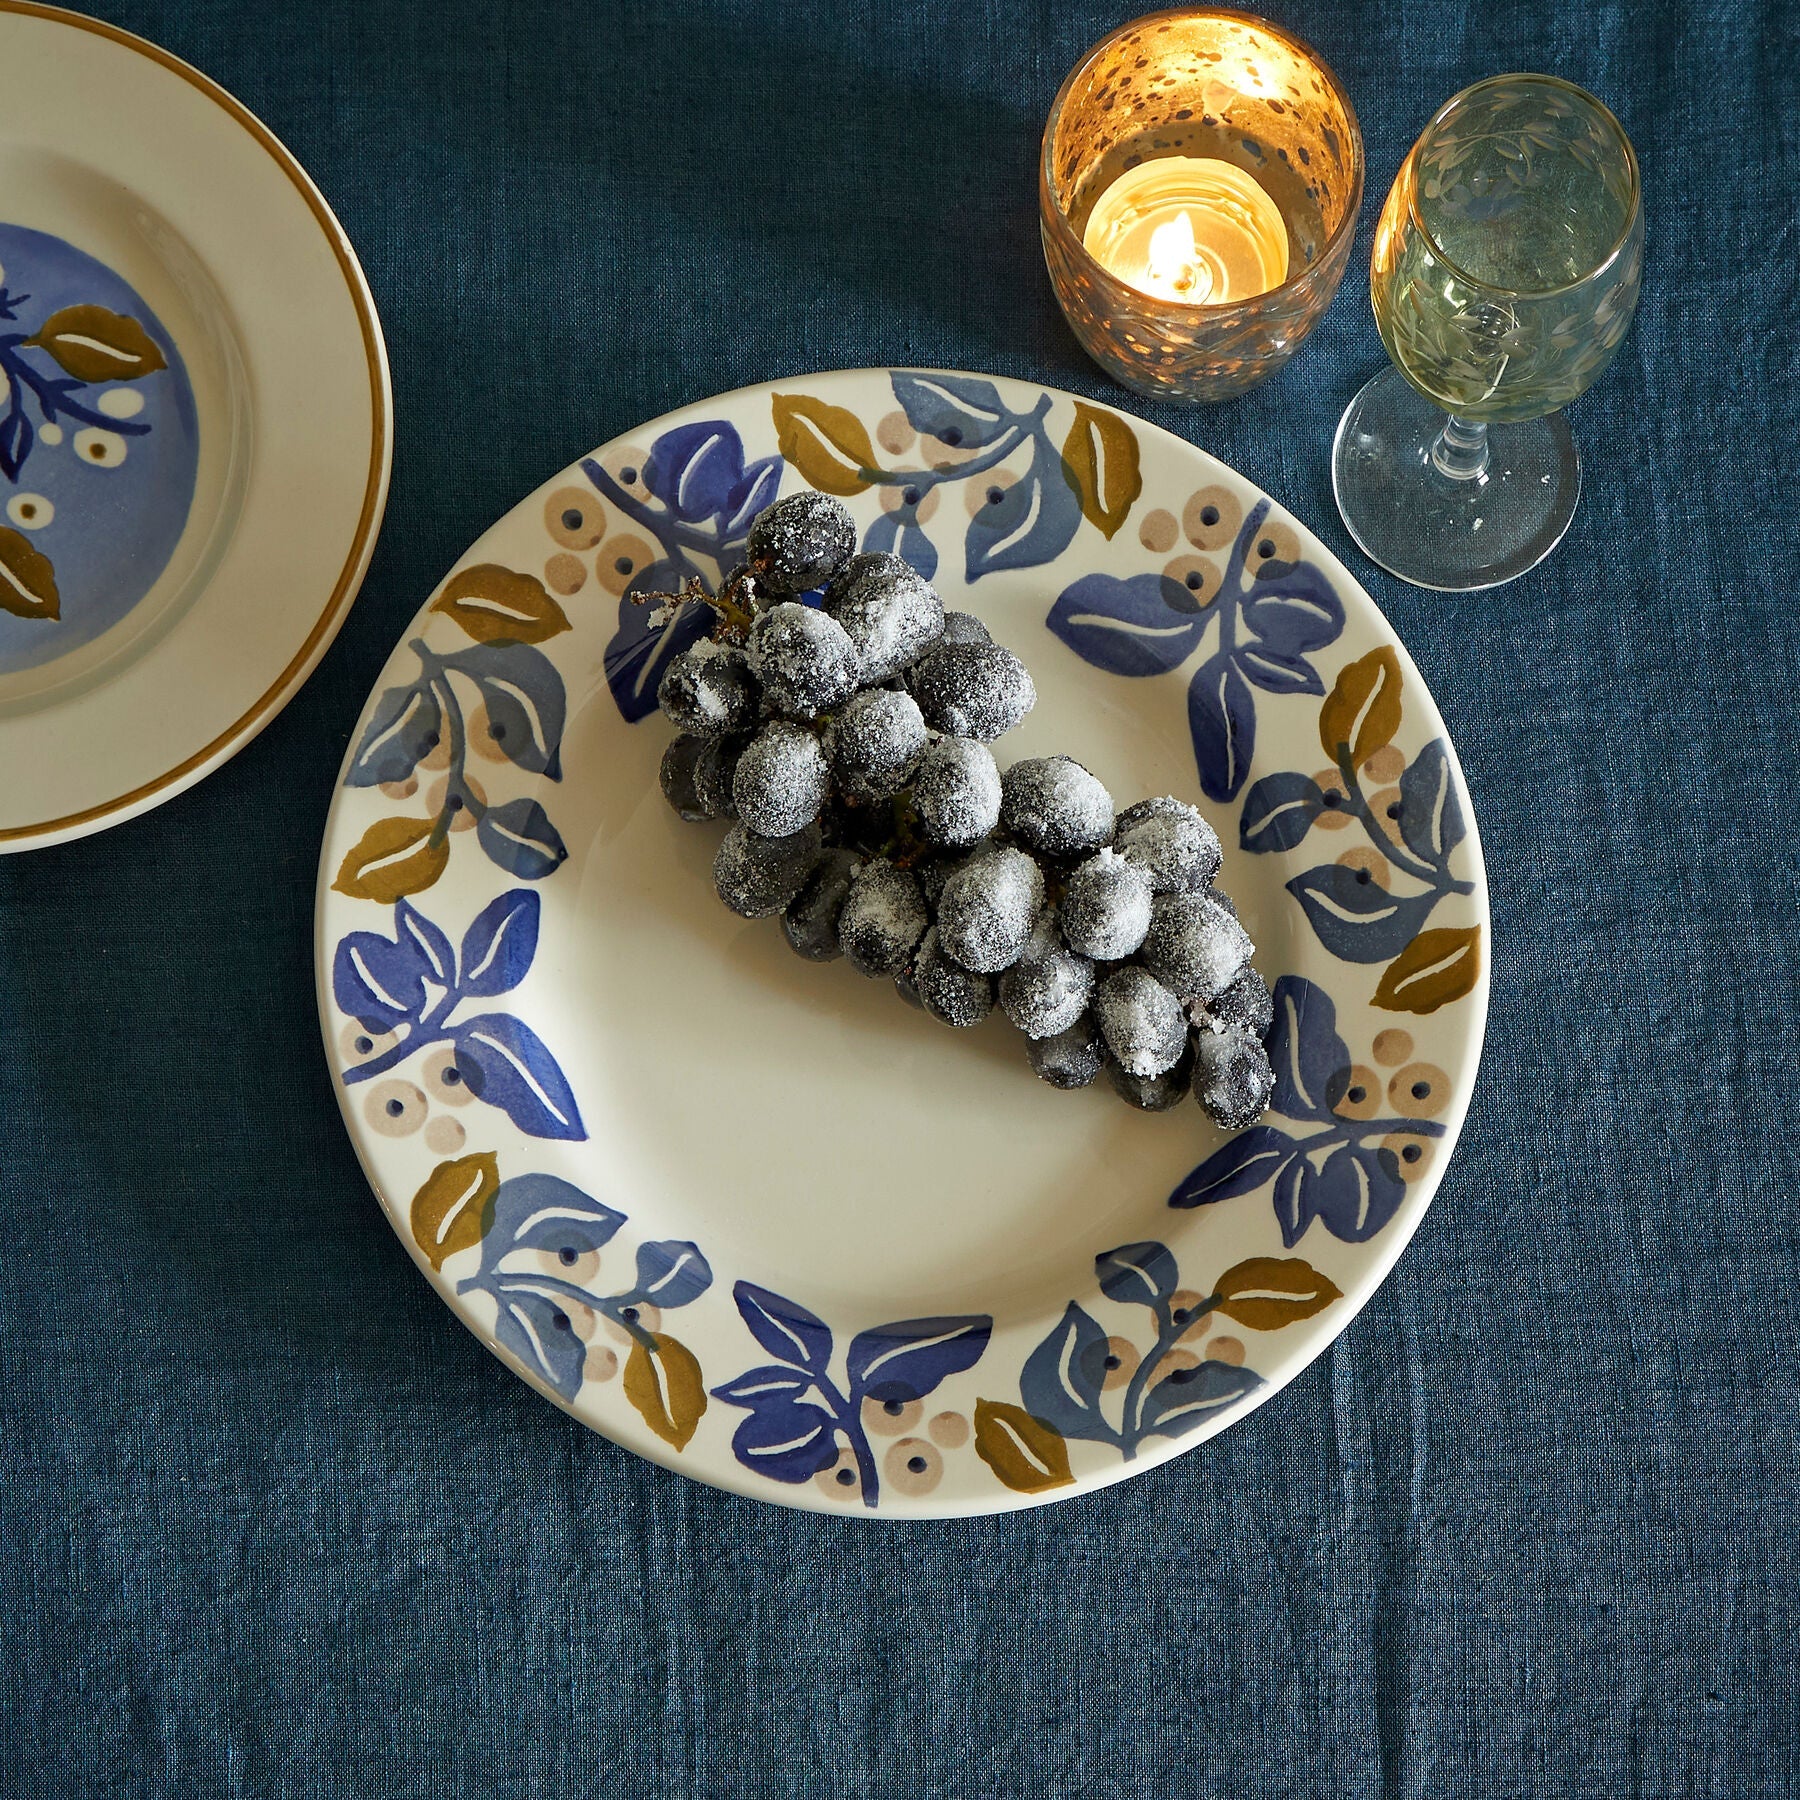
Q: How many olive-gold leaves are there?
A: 12